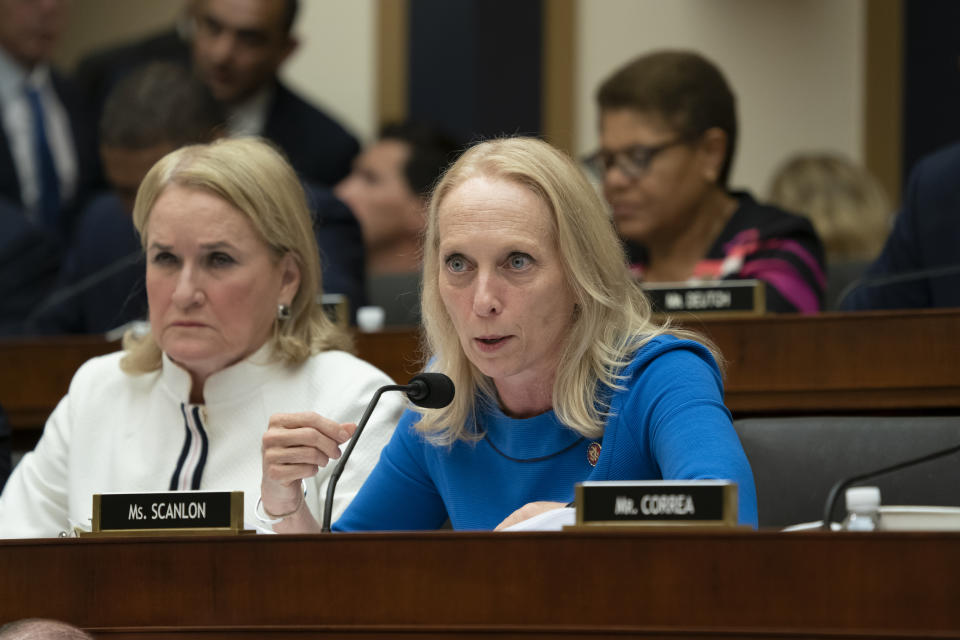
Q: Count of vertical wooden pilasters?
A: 3